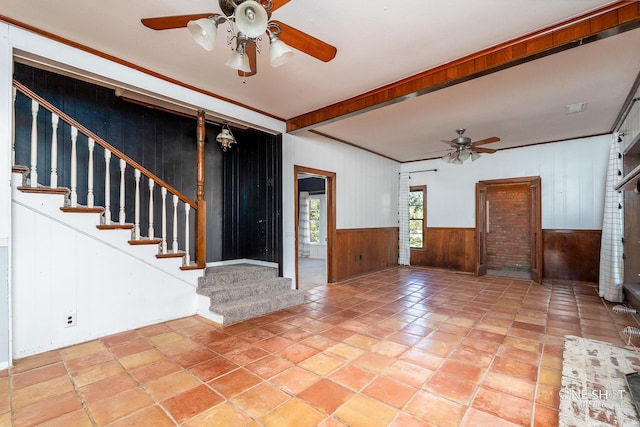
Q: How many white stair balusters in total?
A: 12